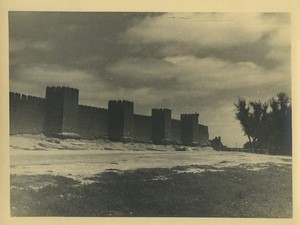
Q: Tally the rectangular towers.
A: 4